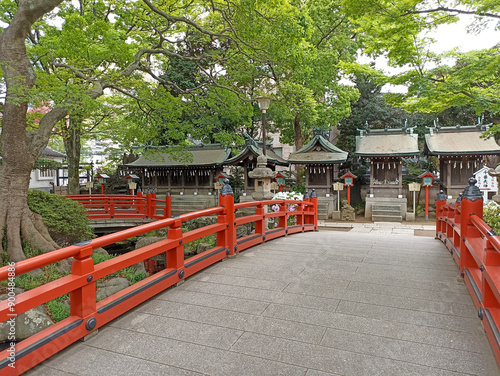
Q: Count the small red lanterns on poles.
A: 6